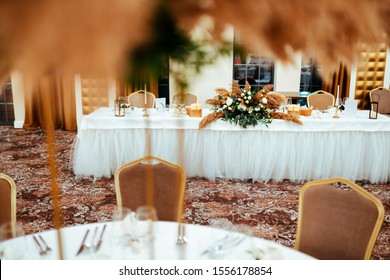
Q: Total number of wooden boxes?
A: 2